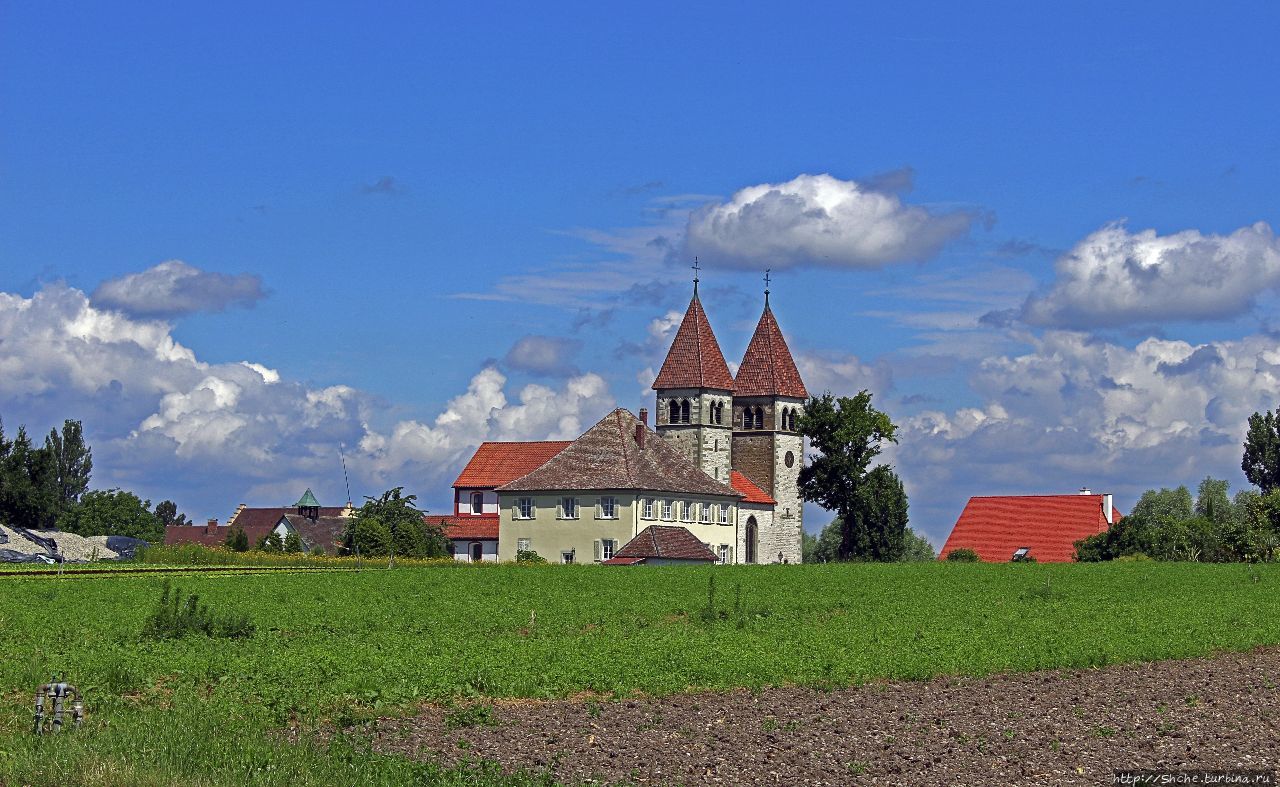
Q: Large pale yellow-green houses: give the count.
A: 1